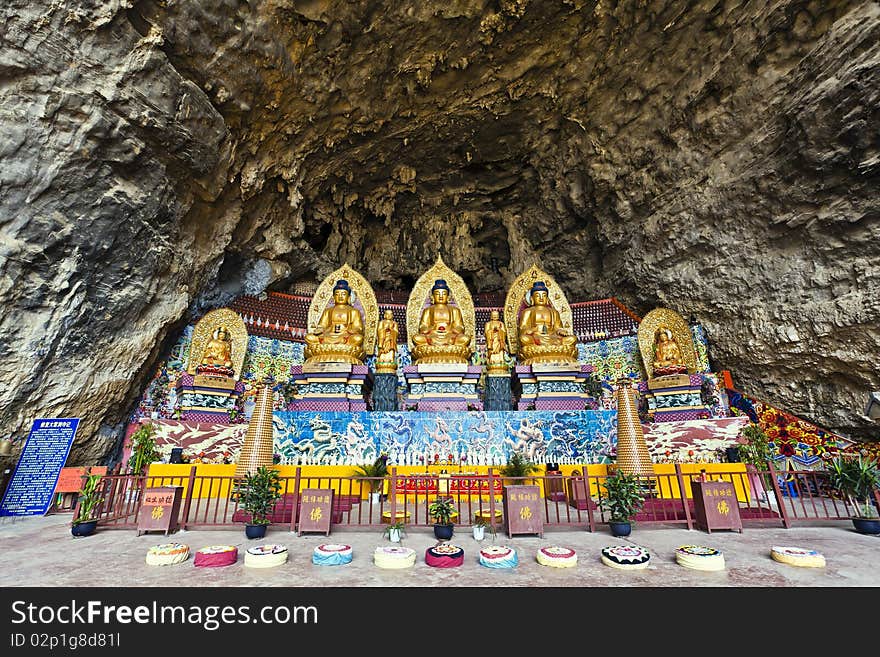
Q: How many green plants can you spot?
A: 11